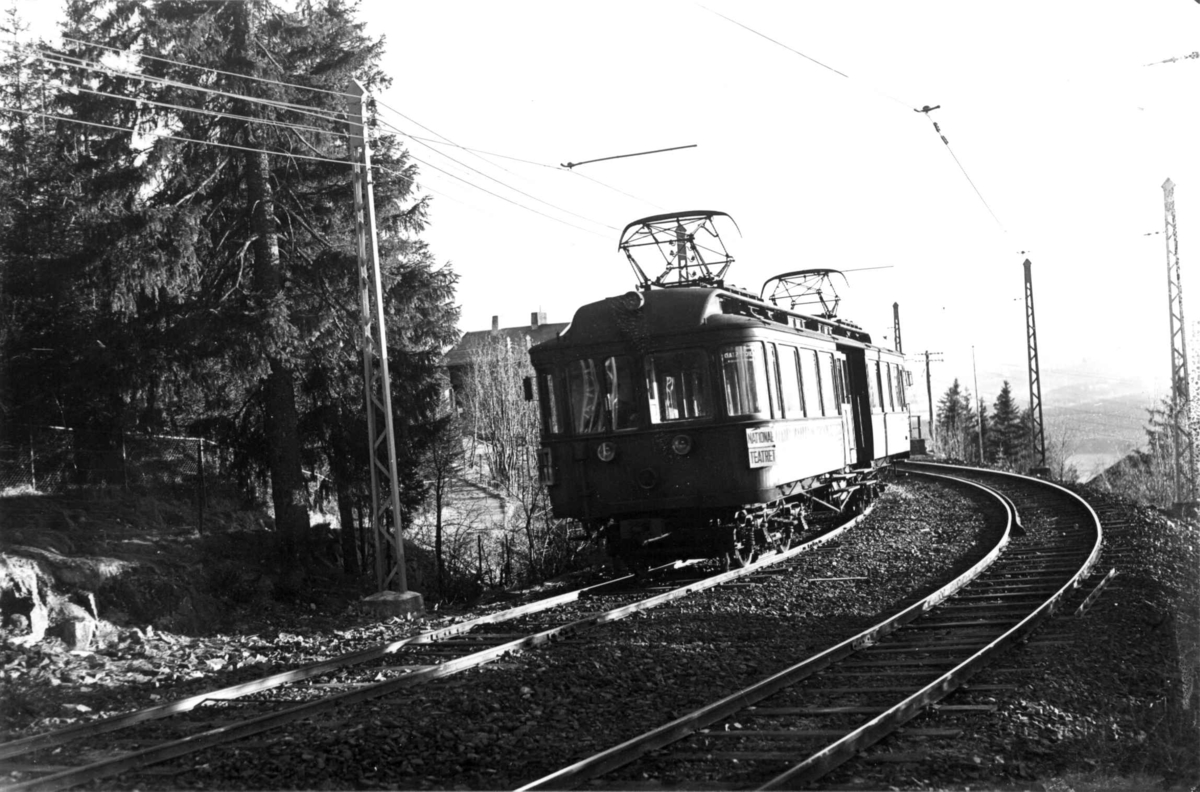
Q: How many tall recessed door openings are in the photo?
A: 1